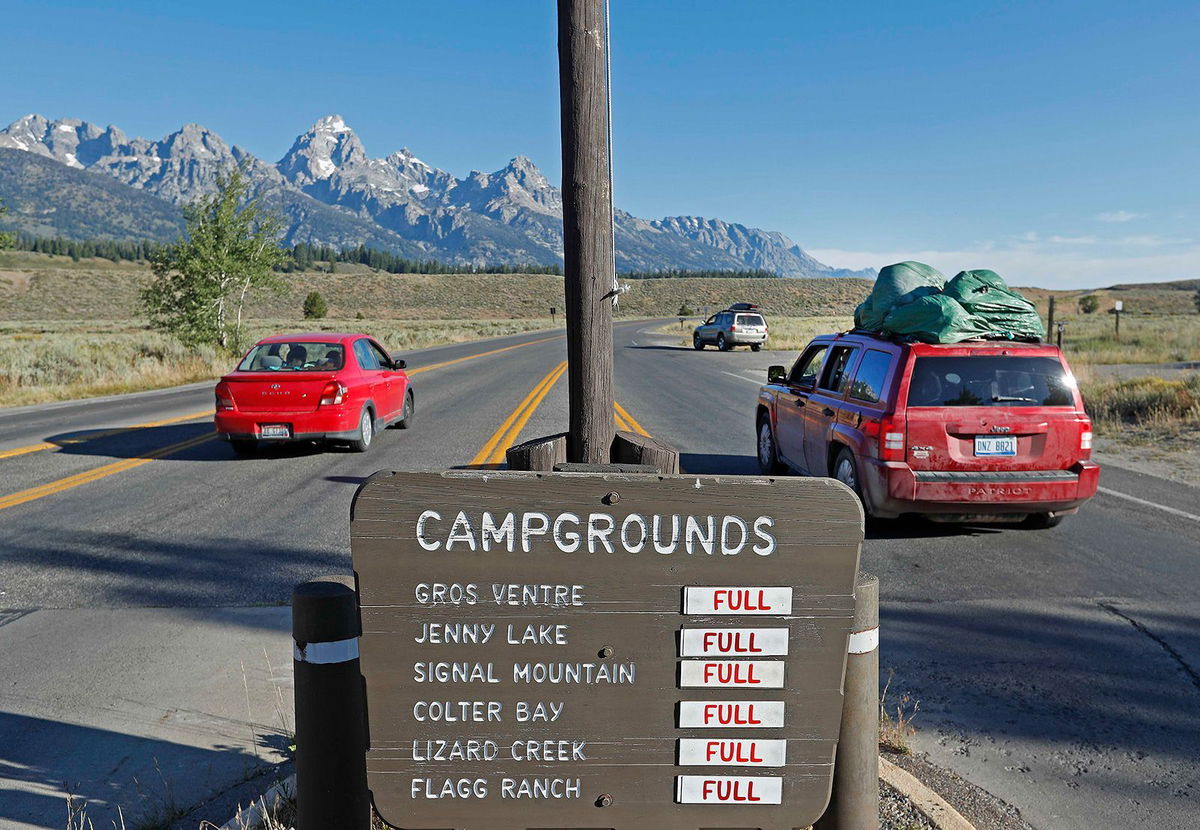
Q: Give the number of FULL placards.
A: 6